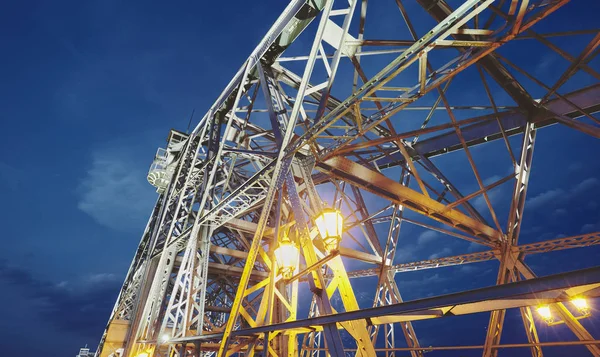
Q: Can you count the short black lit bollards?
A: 0